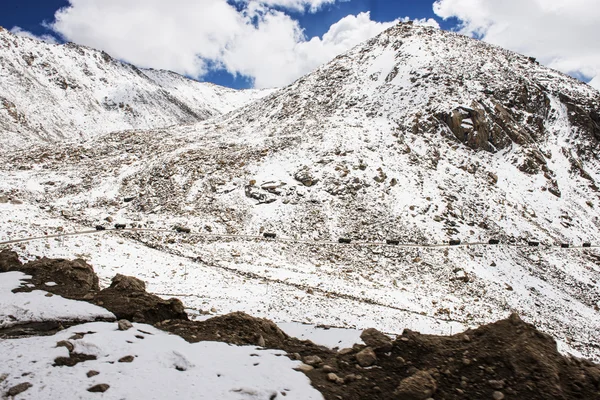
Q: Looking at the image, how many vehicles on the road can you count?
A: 11